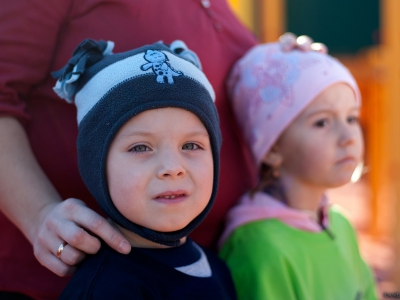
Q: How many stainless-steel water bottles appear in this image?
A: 0